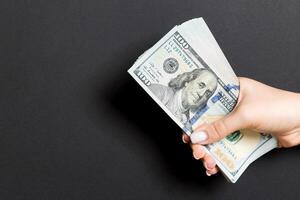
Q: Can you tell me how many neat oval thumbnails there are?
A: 1